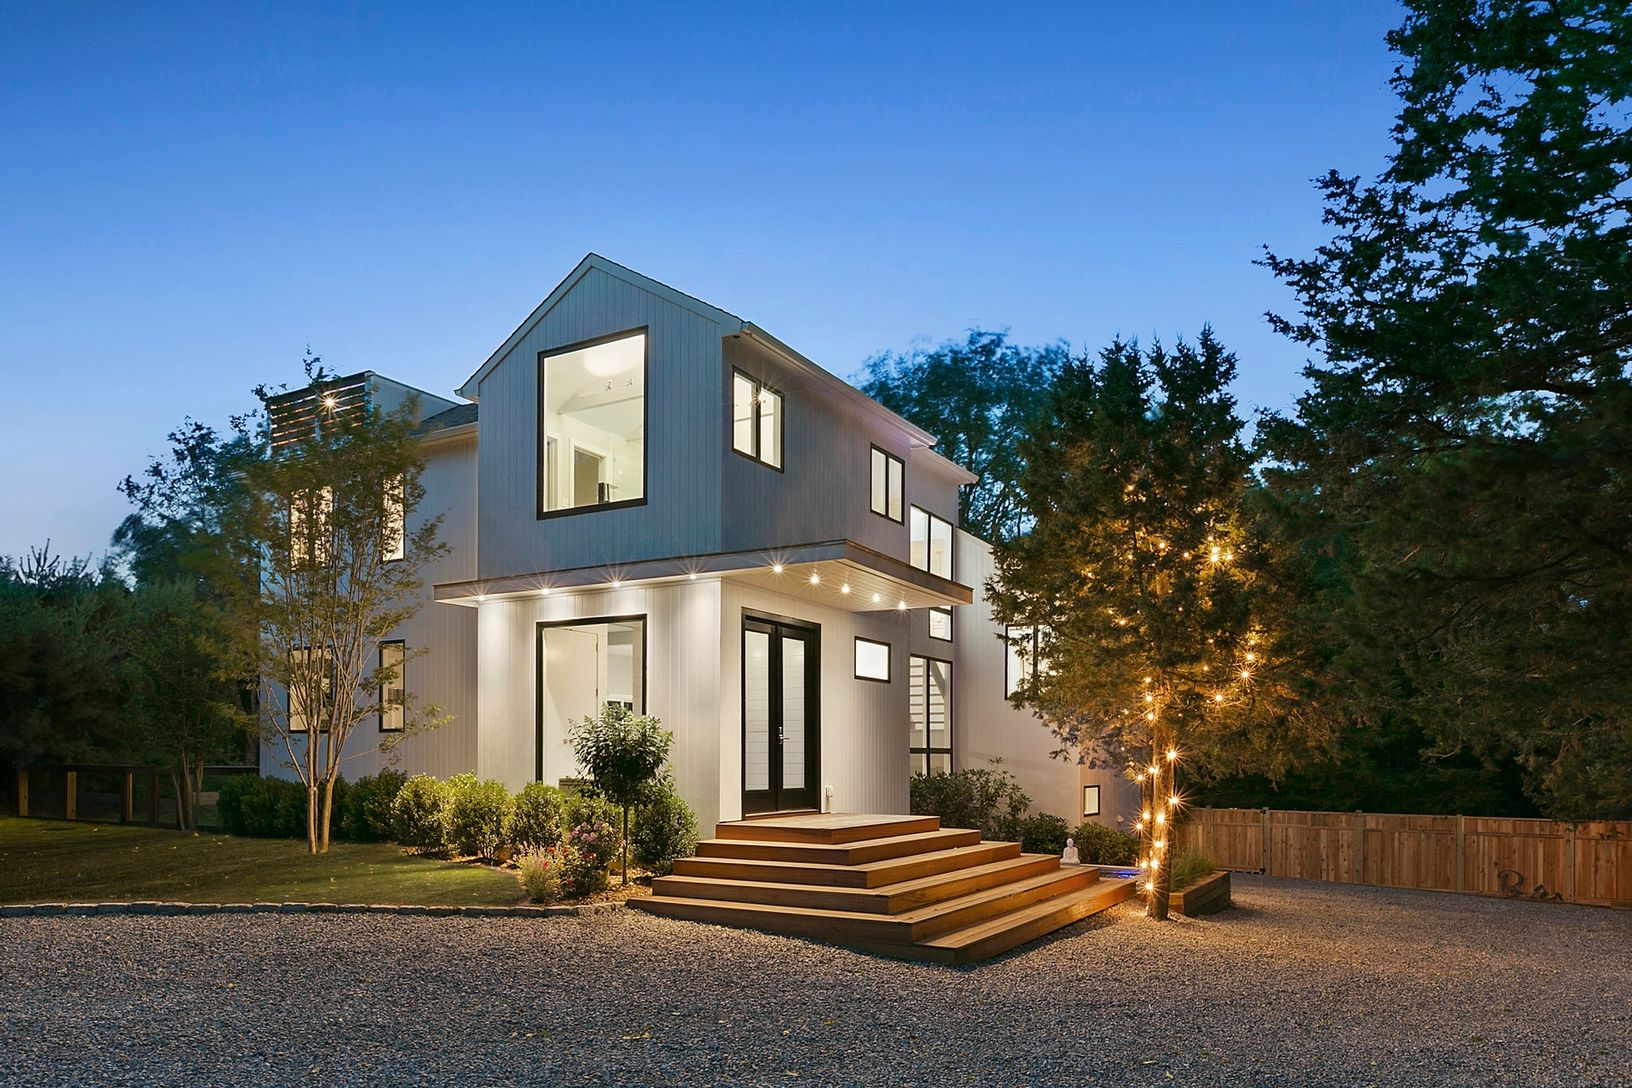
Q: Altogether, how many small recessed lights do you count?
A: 9